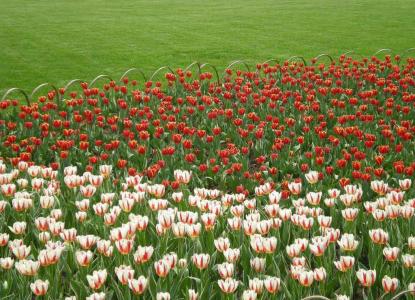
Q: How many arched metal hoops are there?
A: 15